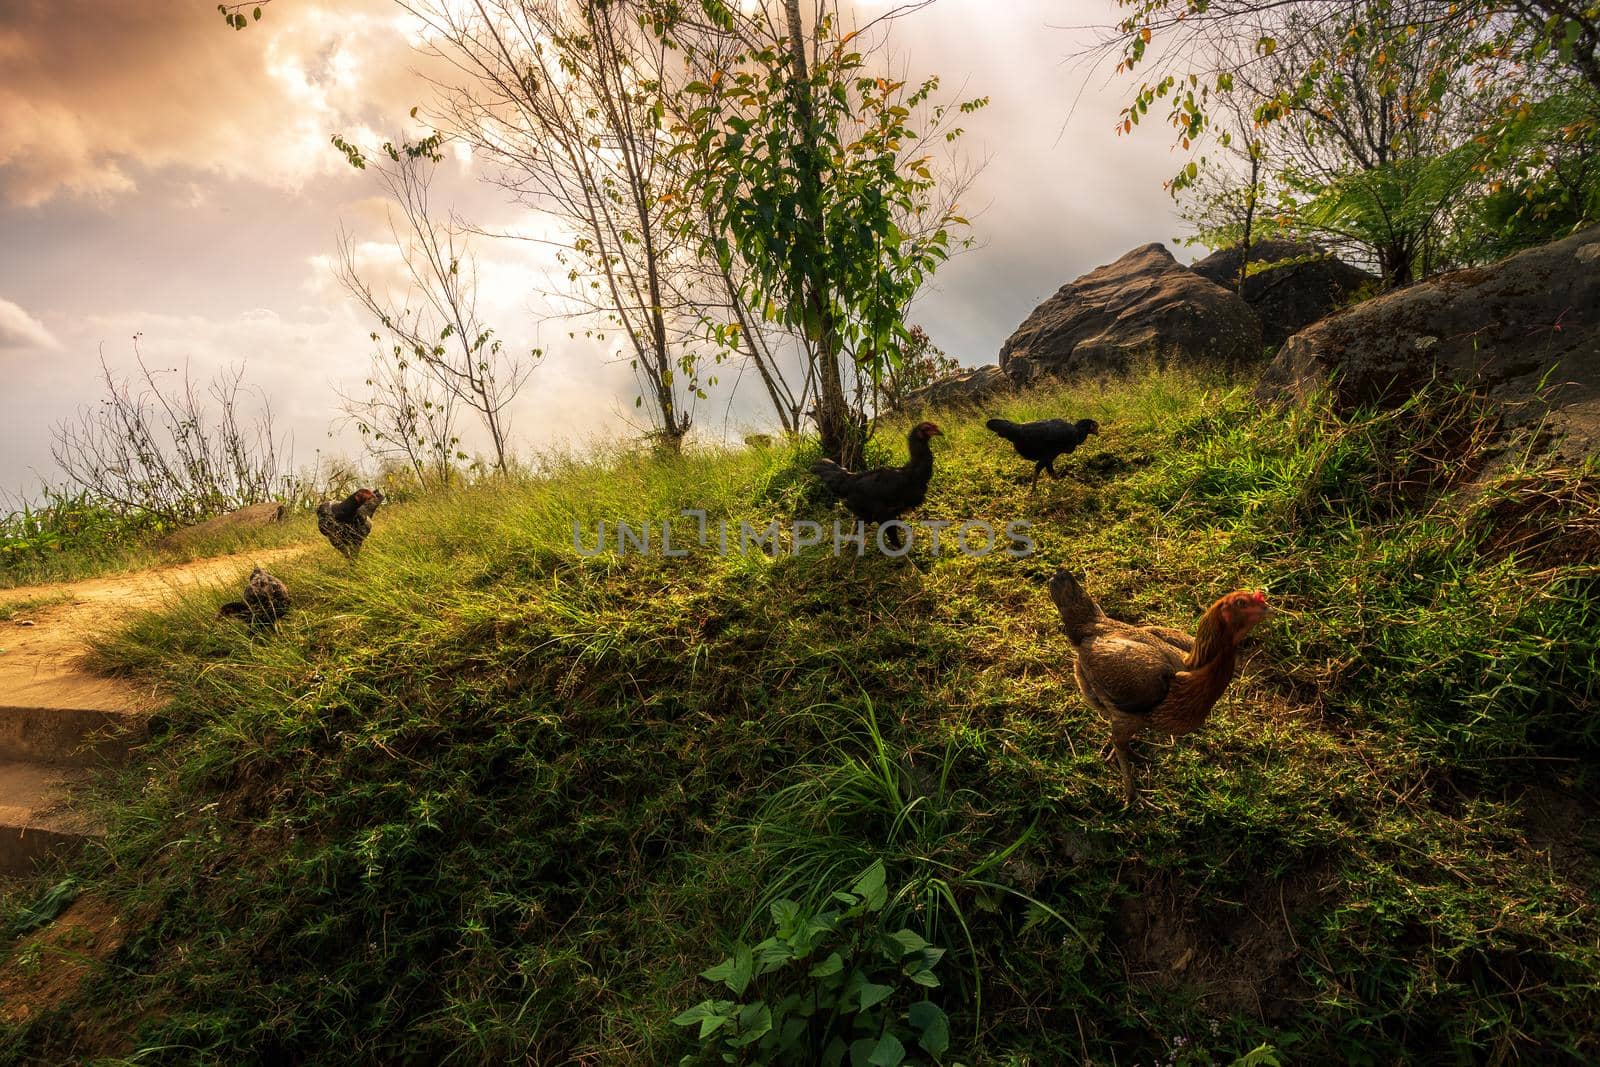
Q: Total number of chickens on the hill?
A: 5